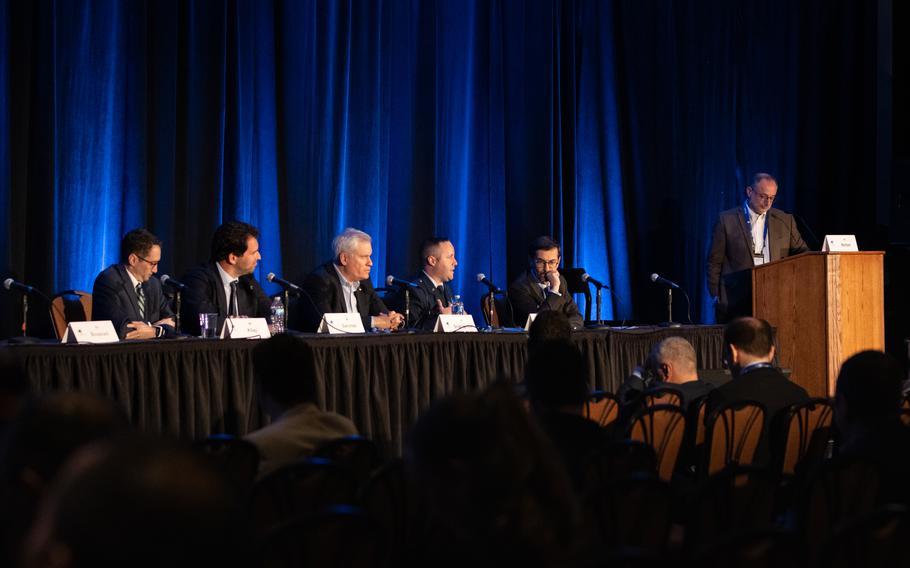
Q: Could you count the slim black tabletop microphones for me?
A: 7